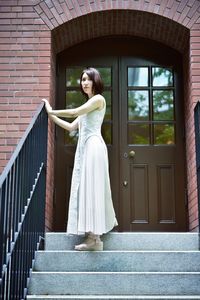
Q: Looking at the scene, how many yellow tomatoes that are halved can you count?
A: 0